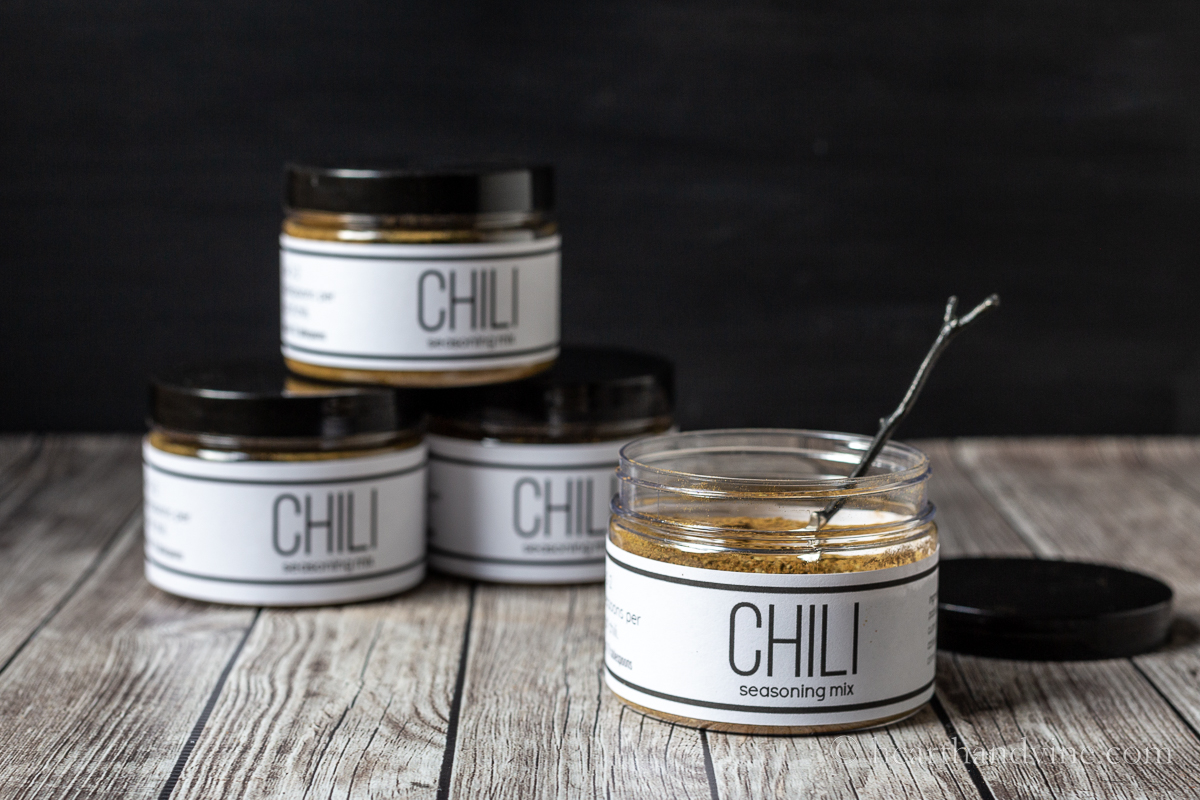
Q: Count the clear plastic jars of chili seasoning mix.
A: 4